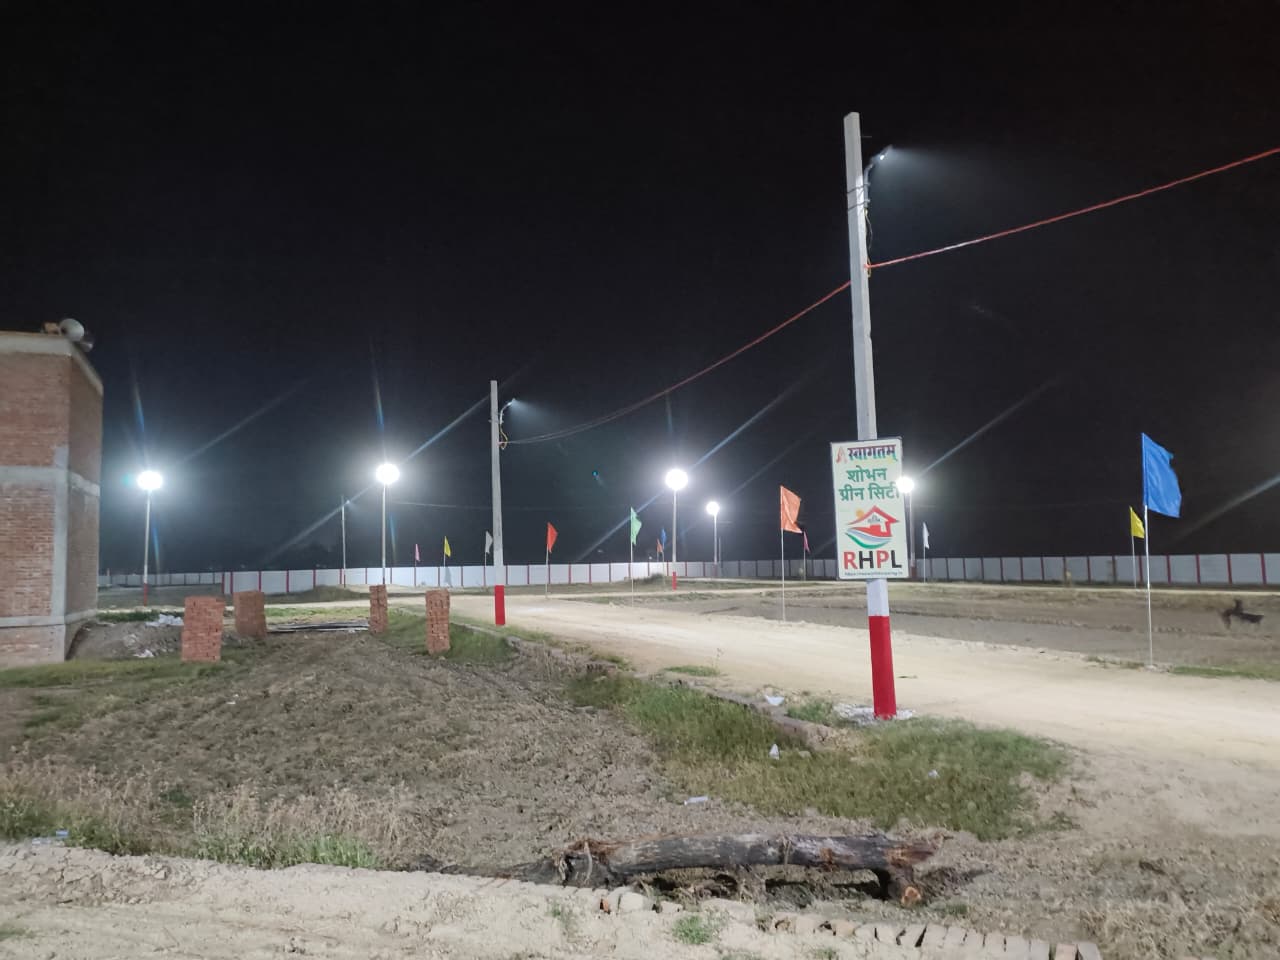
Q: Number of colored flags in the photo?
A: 12